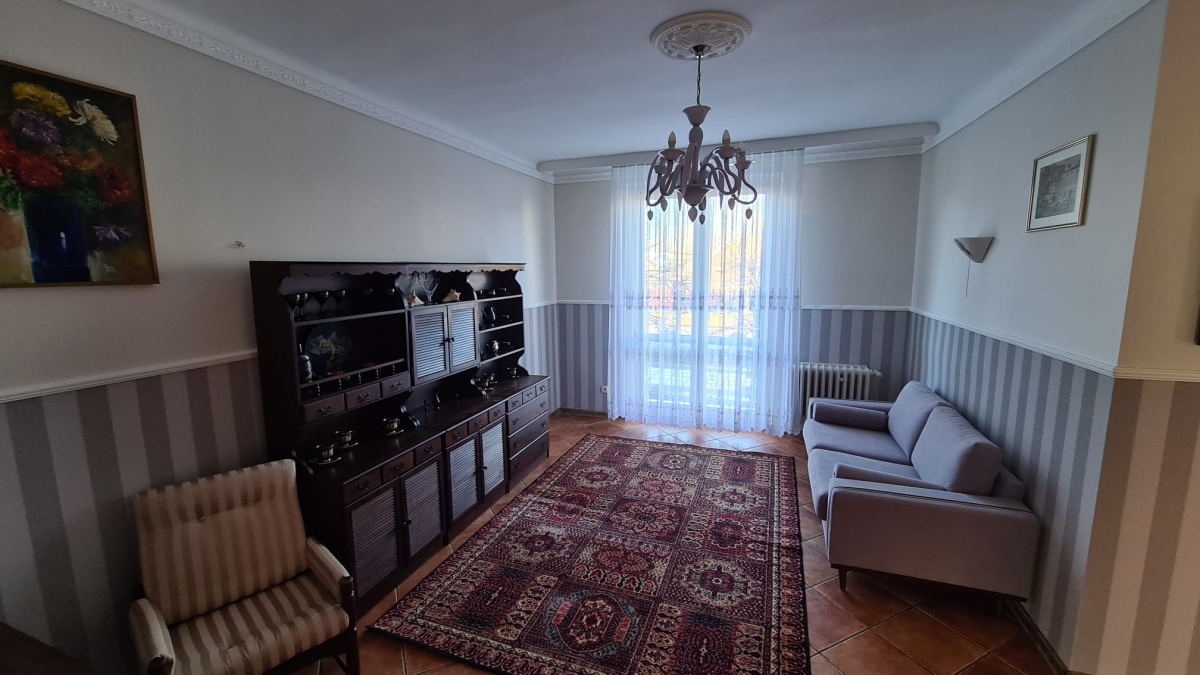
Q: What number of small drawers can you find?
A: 12